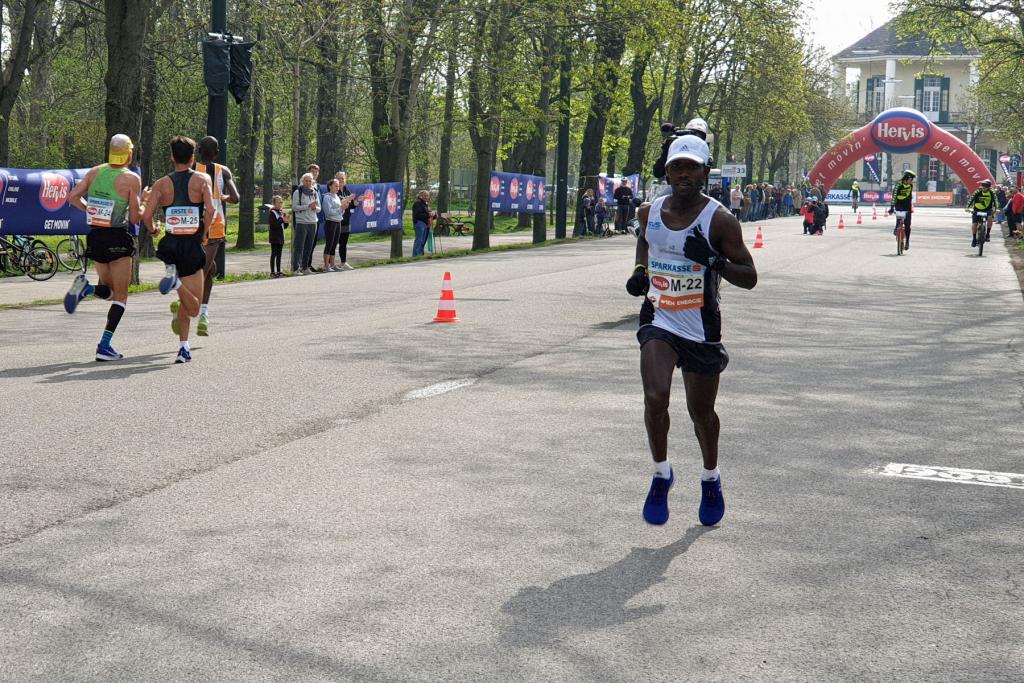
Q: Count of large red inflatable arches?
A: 1